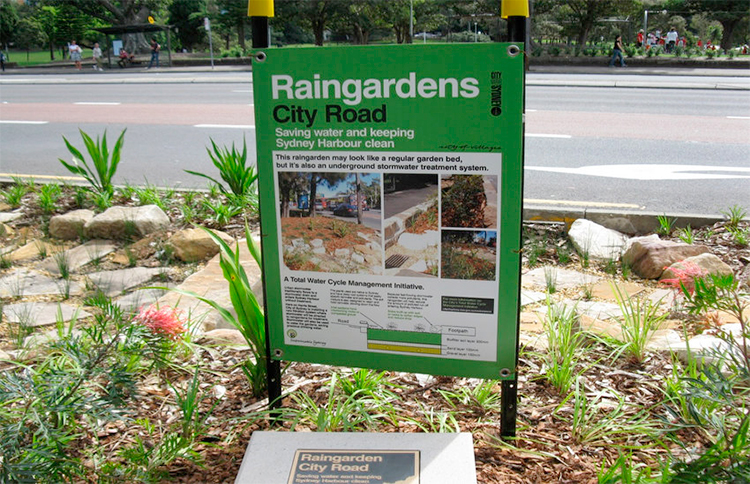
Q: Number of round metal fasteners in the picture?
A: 4